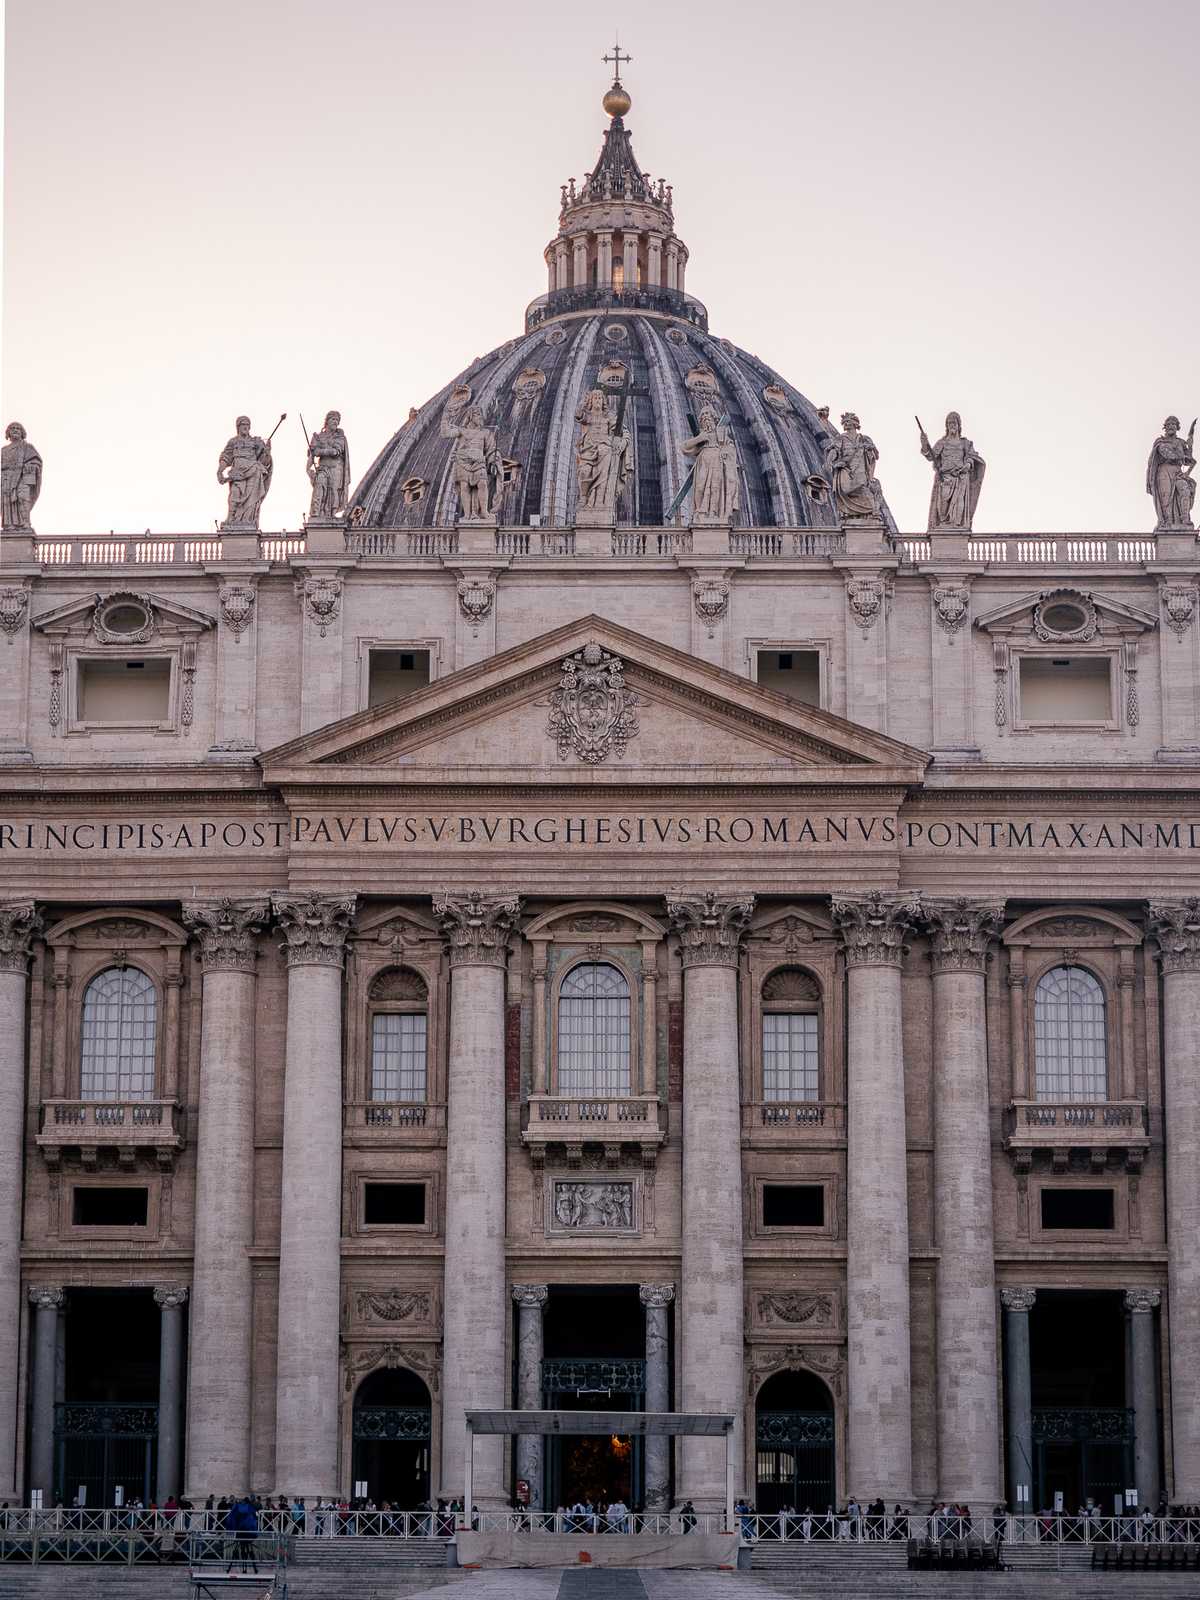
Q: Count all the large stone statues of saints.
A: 9